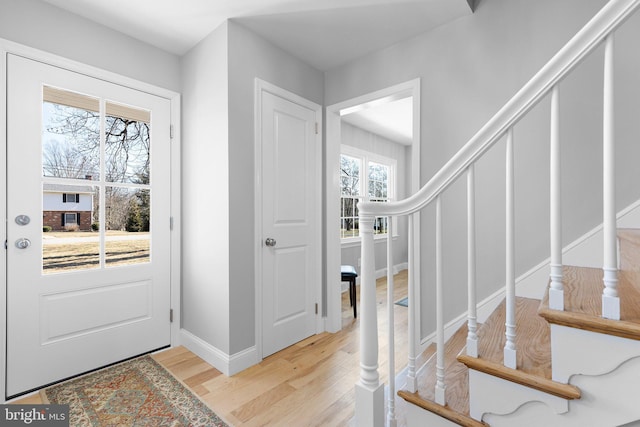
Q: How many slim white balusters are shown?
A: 7